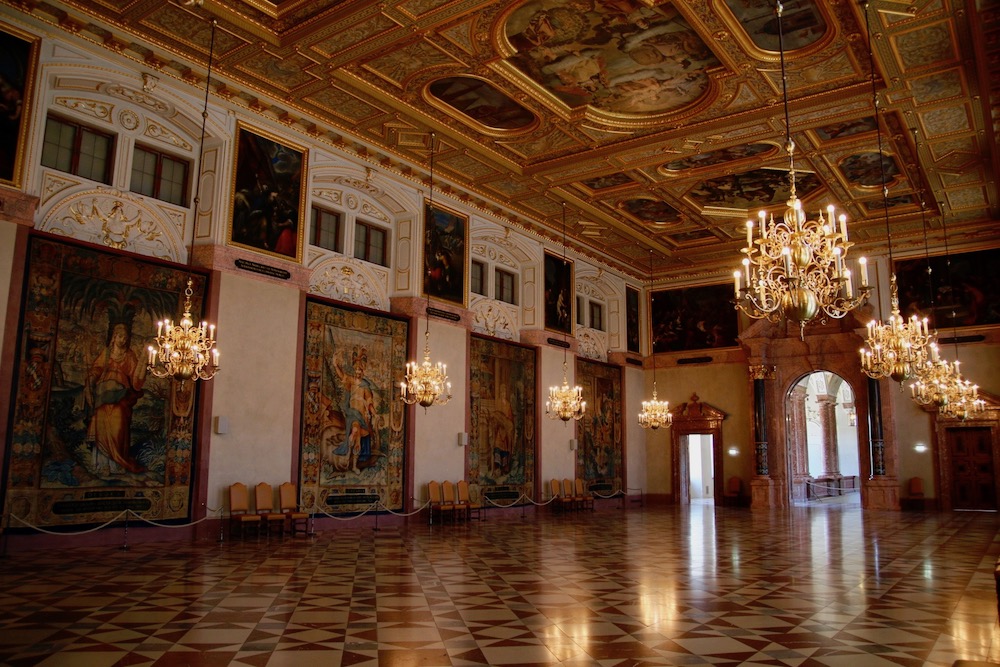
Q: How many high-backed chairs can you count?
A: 11